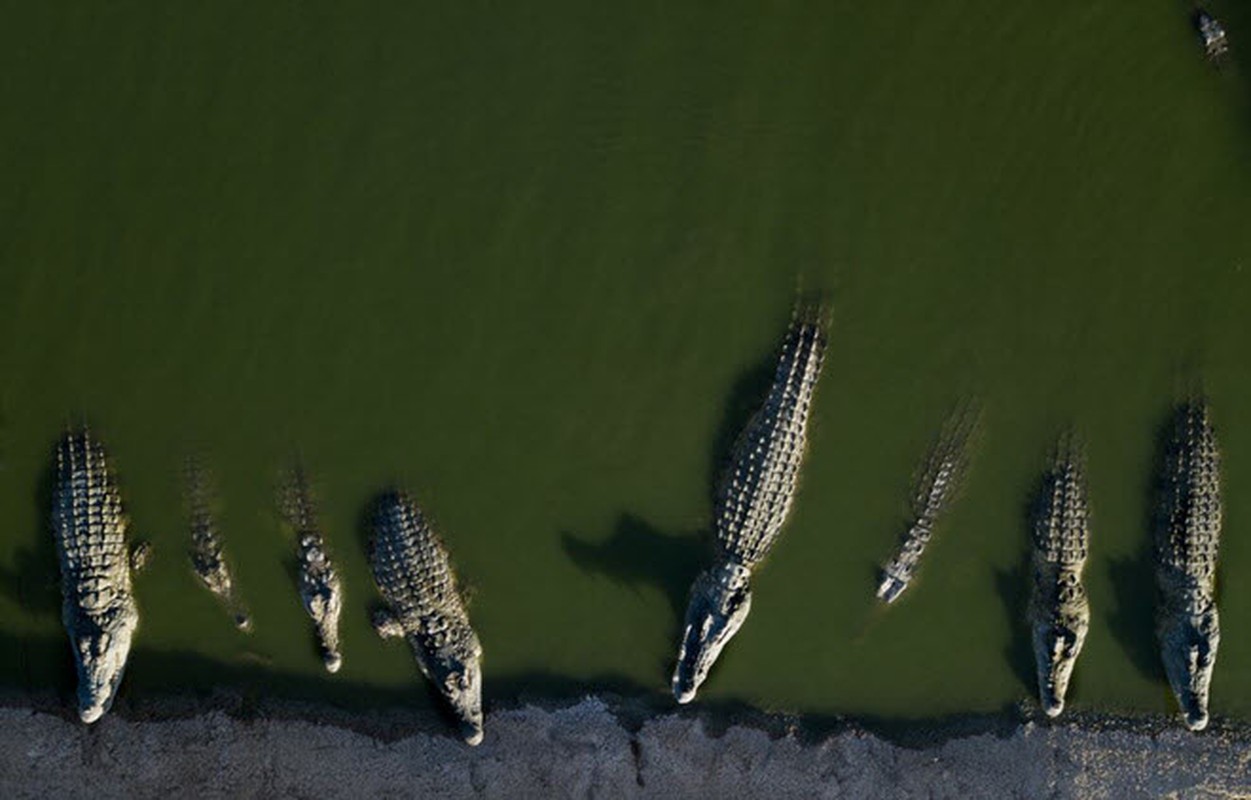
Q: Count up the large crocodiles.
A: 5